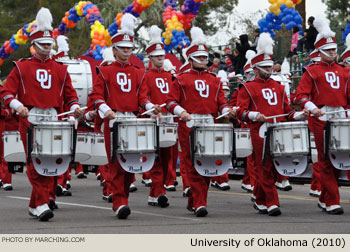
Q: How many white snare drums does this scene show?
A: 5